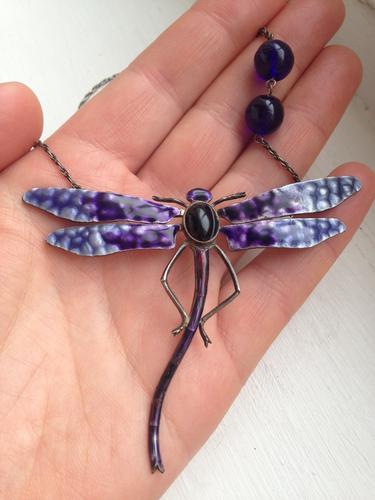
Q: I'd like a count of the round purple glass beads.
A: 2